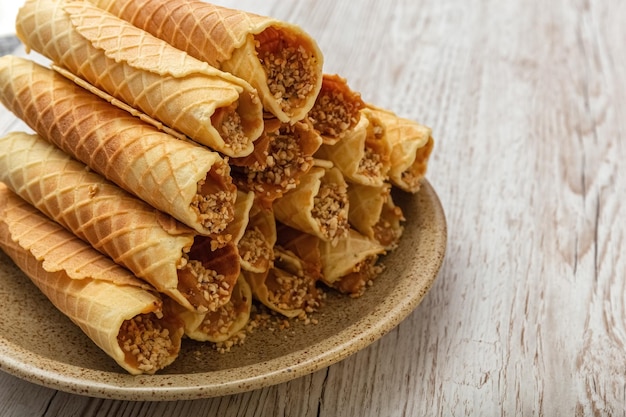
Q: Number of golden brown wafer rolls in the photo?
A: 15